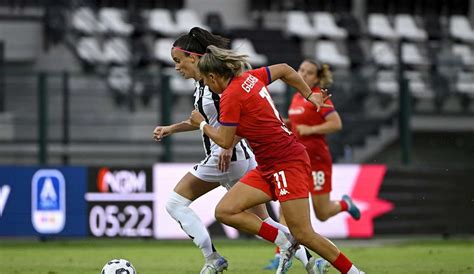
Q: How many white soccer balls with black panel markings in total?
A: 1